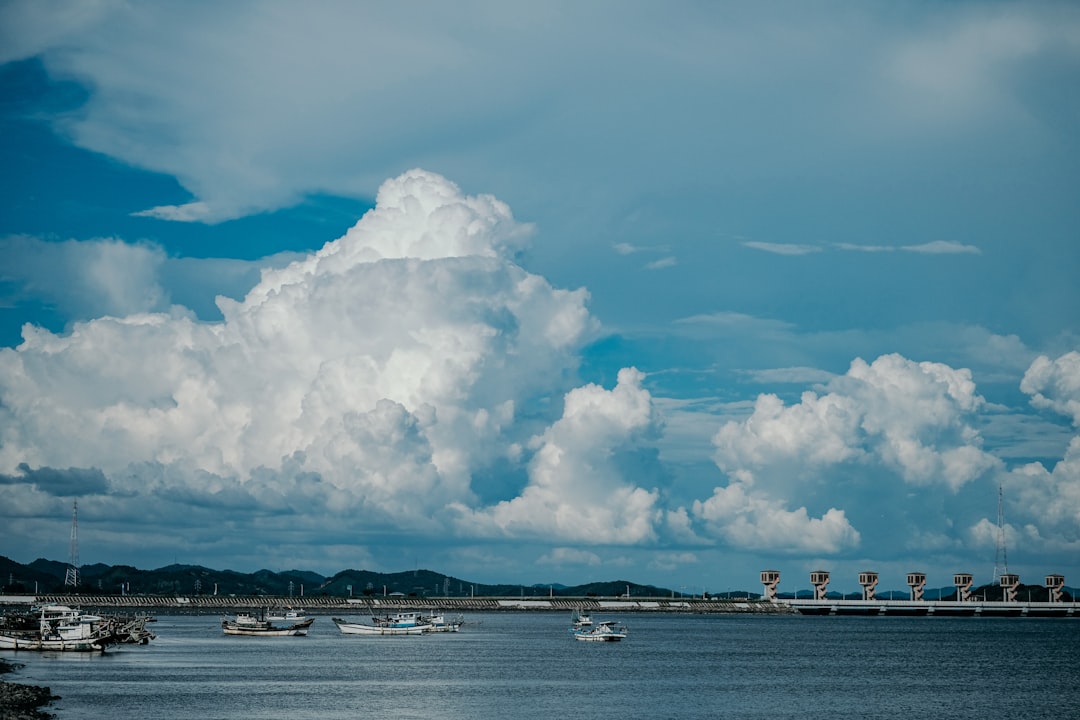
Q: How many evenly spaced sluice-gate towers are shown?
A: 7